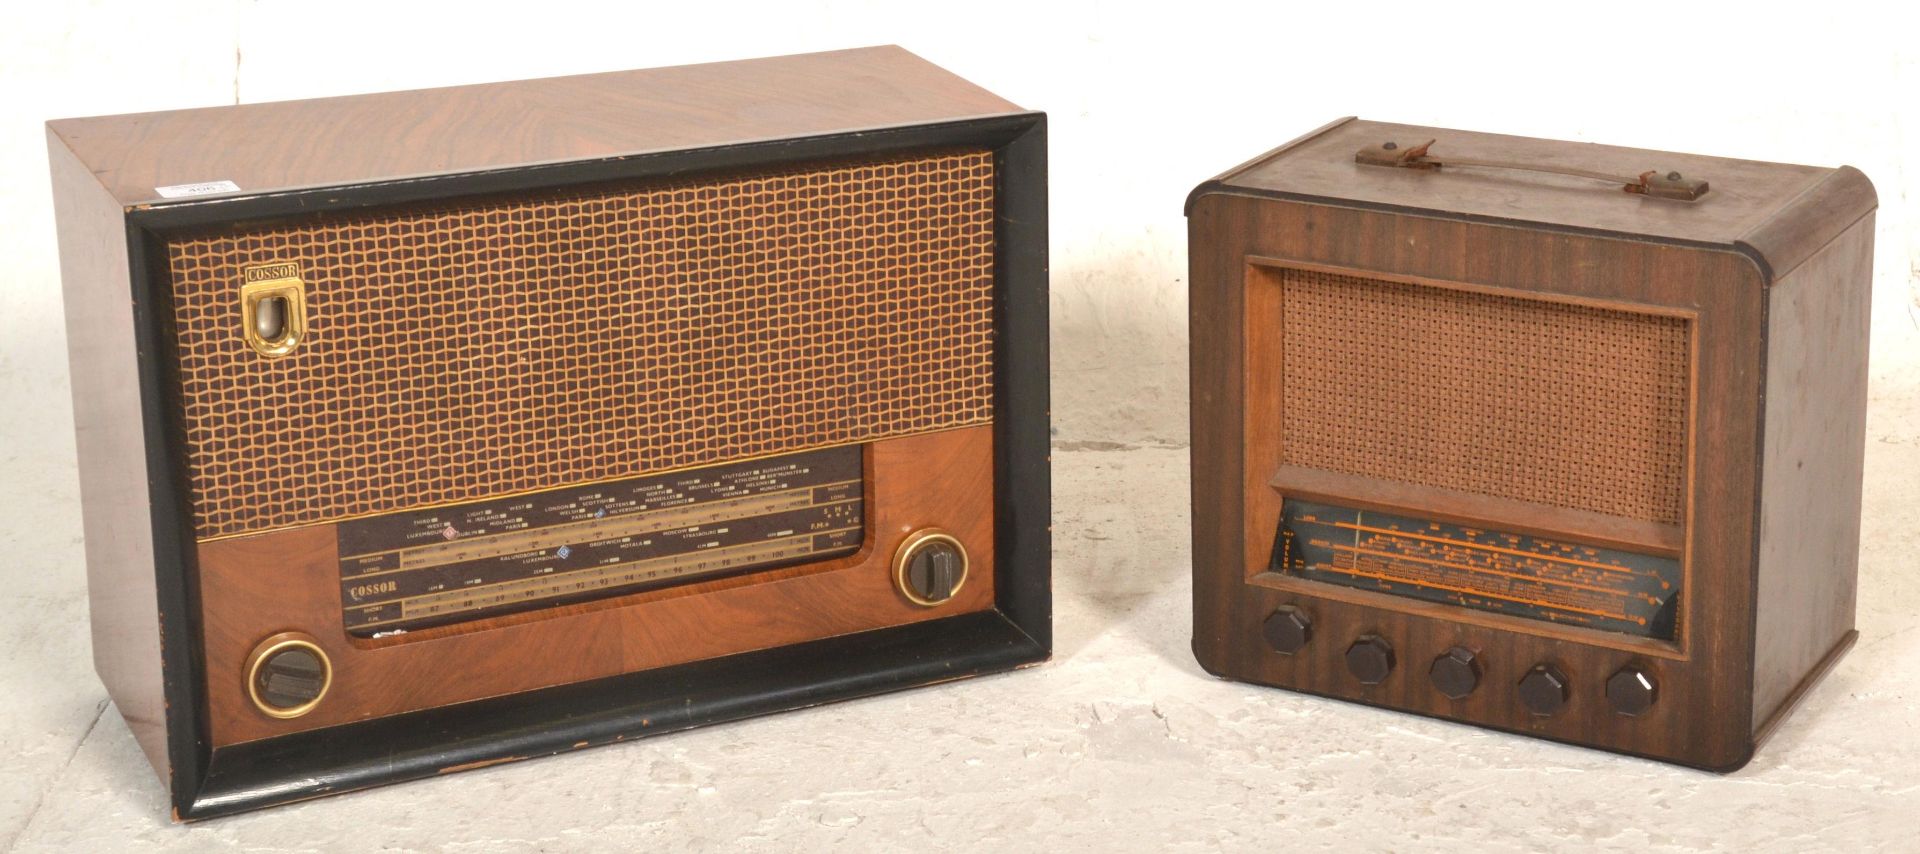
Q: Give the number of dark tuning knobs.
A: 7